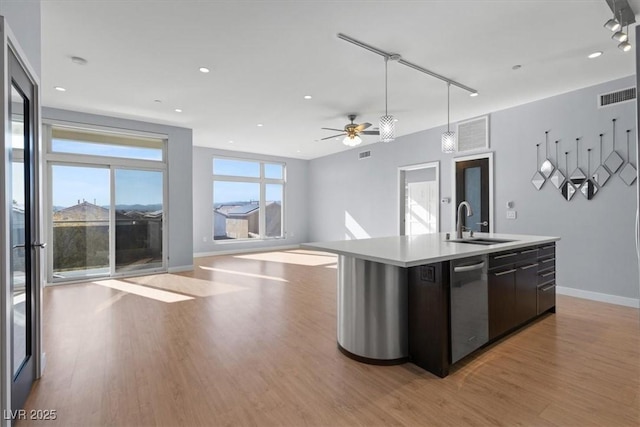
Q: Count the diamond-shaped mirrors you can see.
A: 9